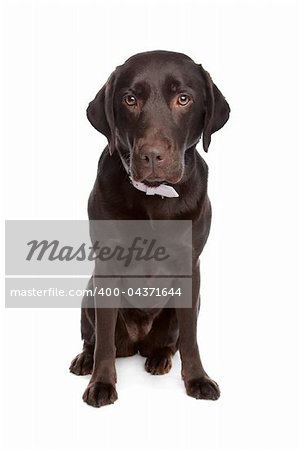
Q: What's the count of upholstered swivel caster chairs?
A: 0